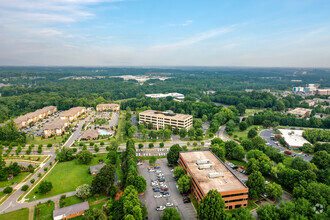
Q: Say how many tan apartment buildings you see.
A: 4